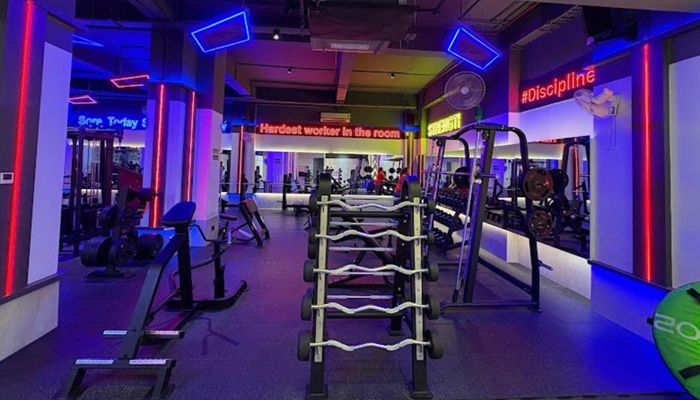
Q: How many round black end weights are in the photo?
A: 10